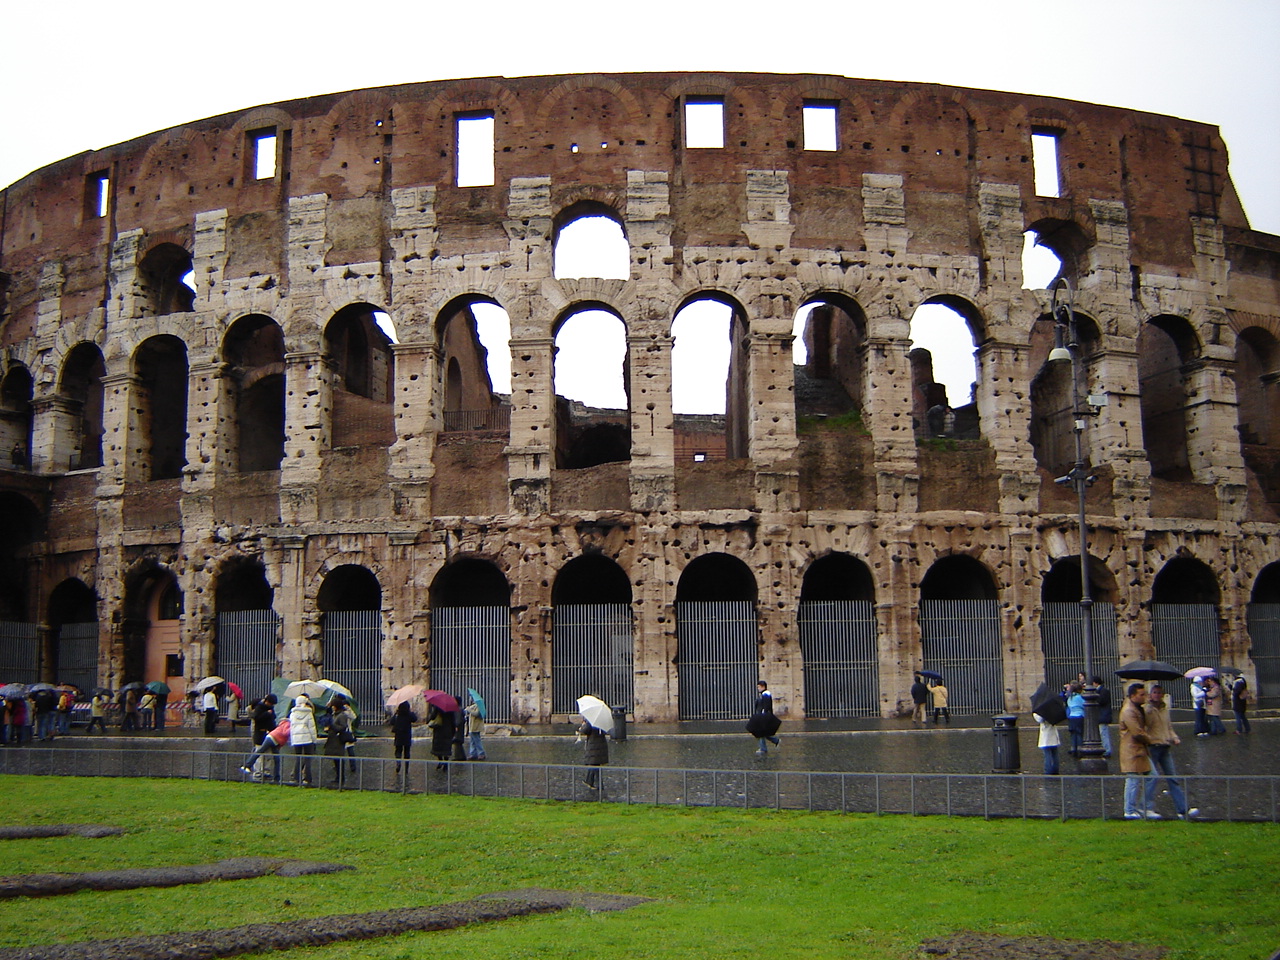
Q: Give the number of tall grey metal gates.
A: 12